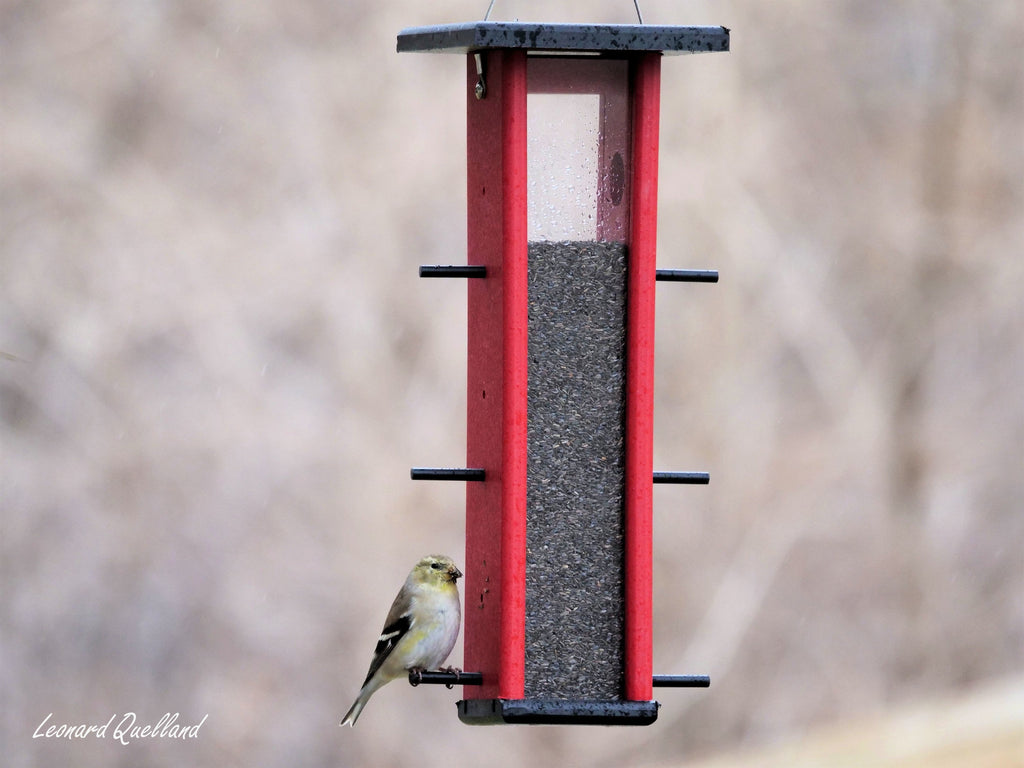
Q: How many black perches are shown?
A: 6